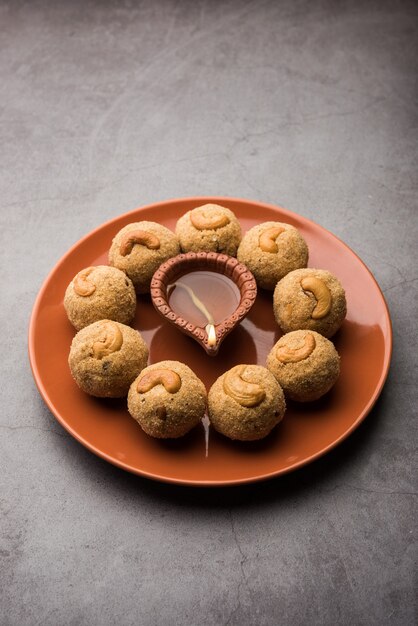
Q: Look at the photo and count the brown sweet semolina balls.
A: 9